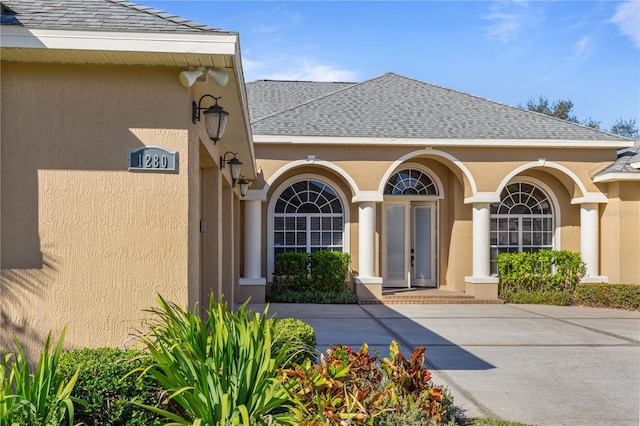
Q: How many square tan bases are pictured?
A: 3